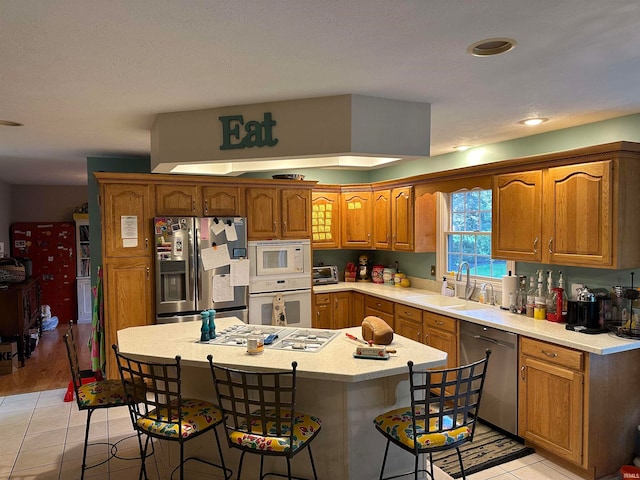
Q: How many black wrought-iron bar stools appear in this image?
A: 4